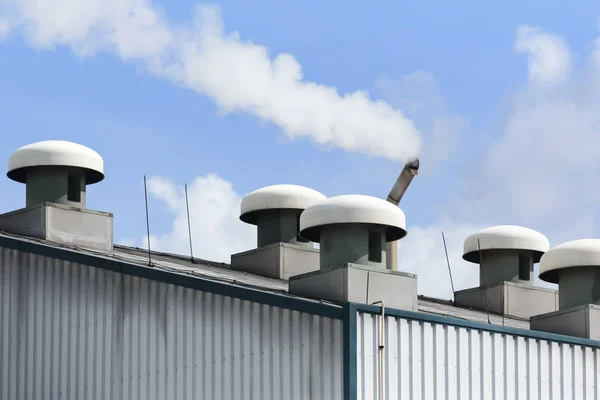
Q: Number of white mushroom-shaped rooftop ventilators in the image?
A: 5